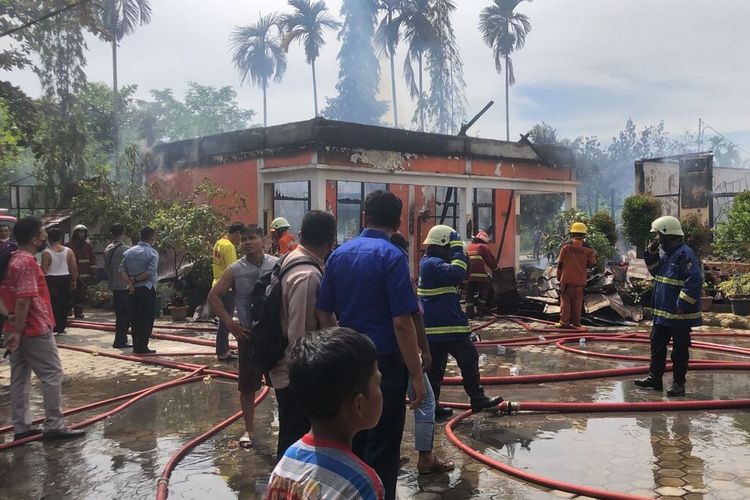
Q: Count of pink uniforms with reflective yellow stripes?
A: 0